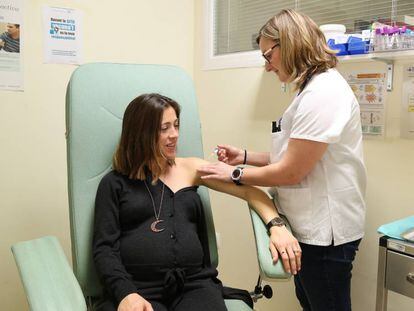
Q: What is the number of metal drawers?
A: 1